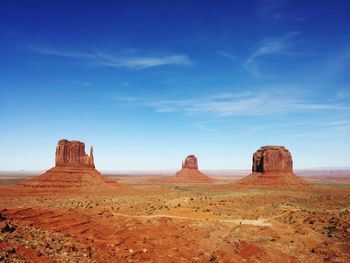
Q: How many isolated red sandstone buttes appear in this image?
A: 3